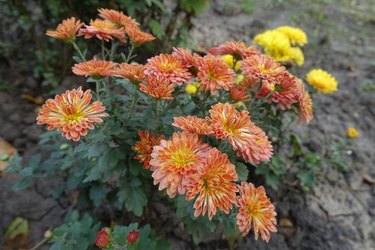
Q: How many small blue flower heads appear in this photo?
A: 0